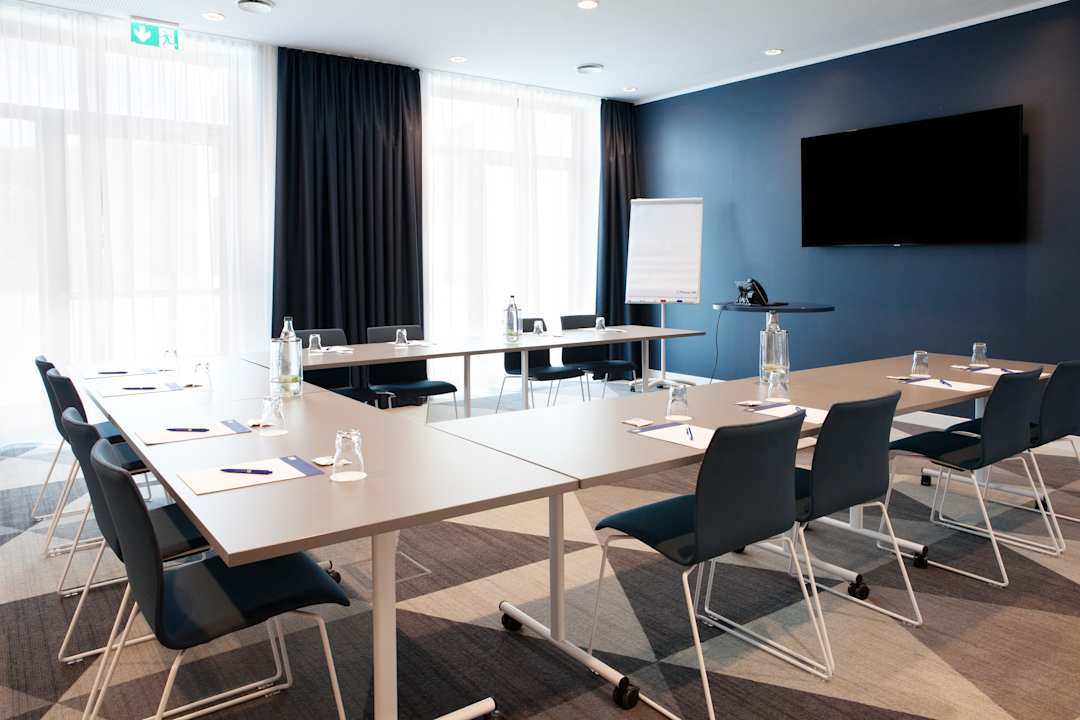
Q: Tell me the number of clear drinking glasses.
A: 12